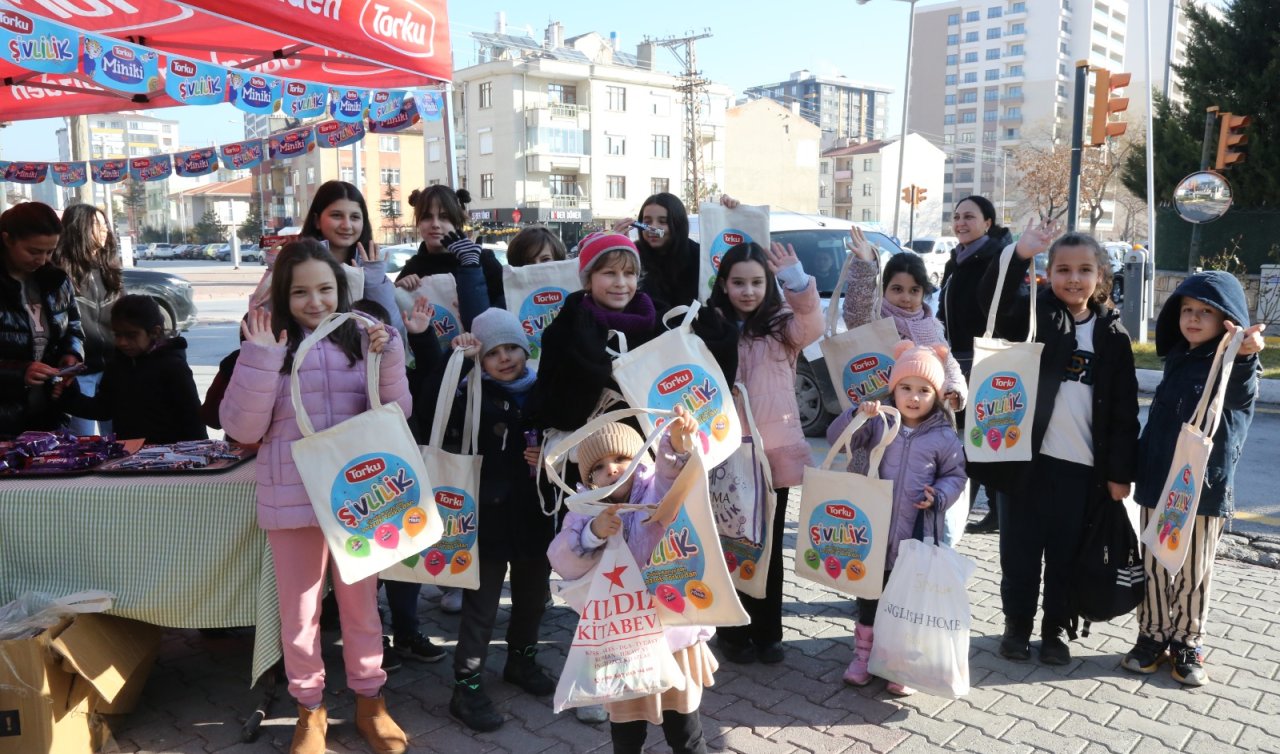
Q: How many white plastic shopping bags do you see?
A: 2